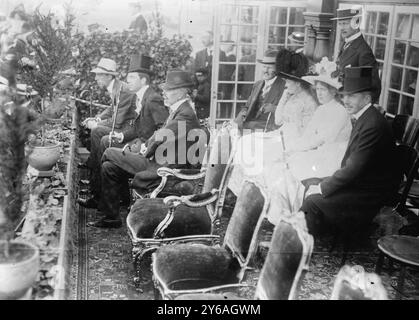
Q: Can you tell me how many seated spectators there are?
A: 7